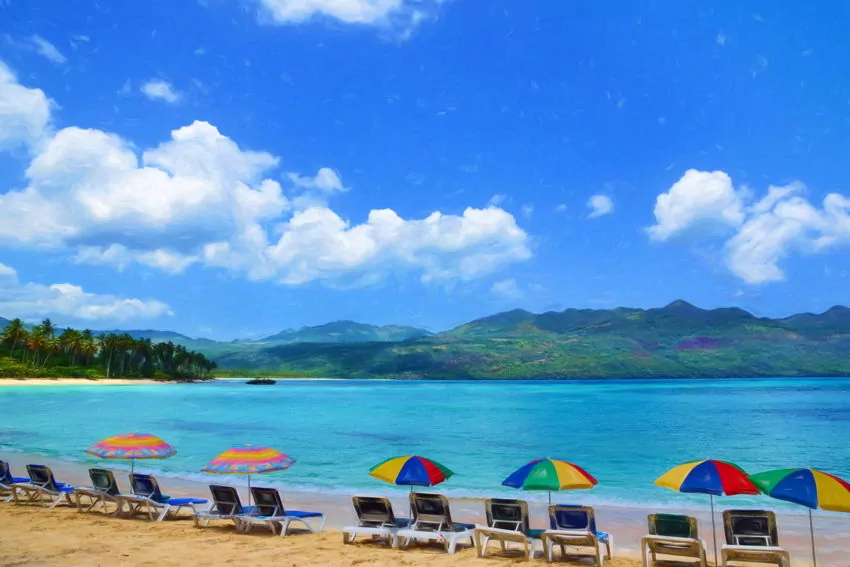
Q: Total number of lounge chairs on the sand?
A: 12